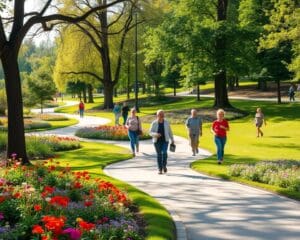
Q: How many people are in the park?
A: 9